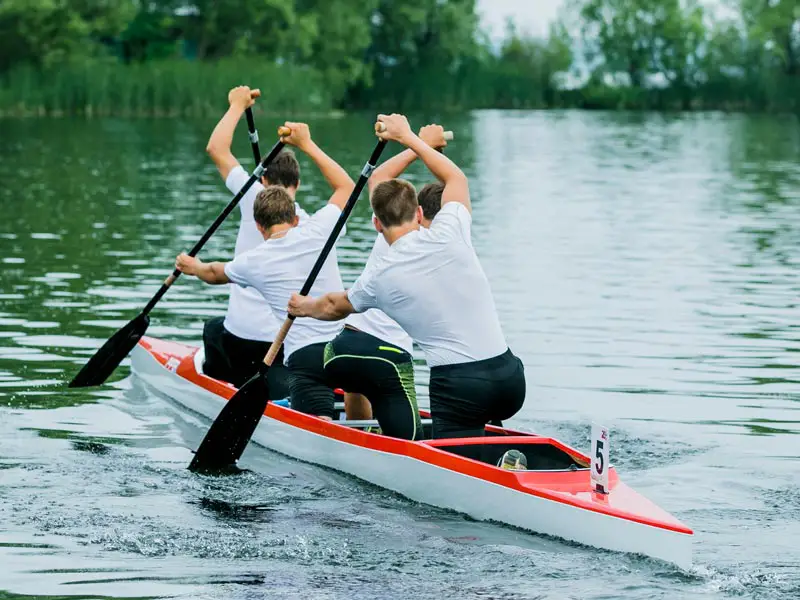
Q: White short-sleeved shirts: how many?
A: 4